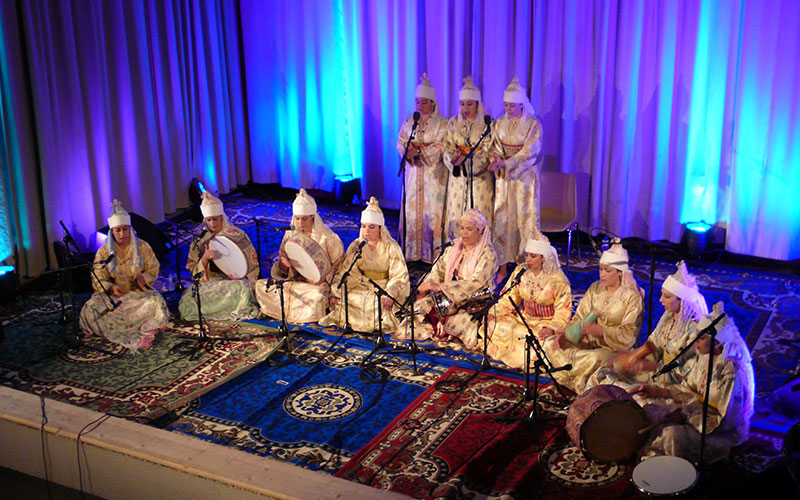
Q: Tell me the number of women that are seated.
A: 9